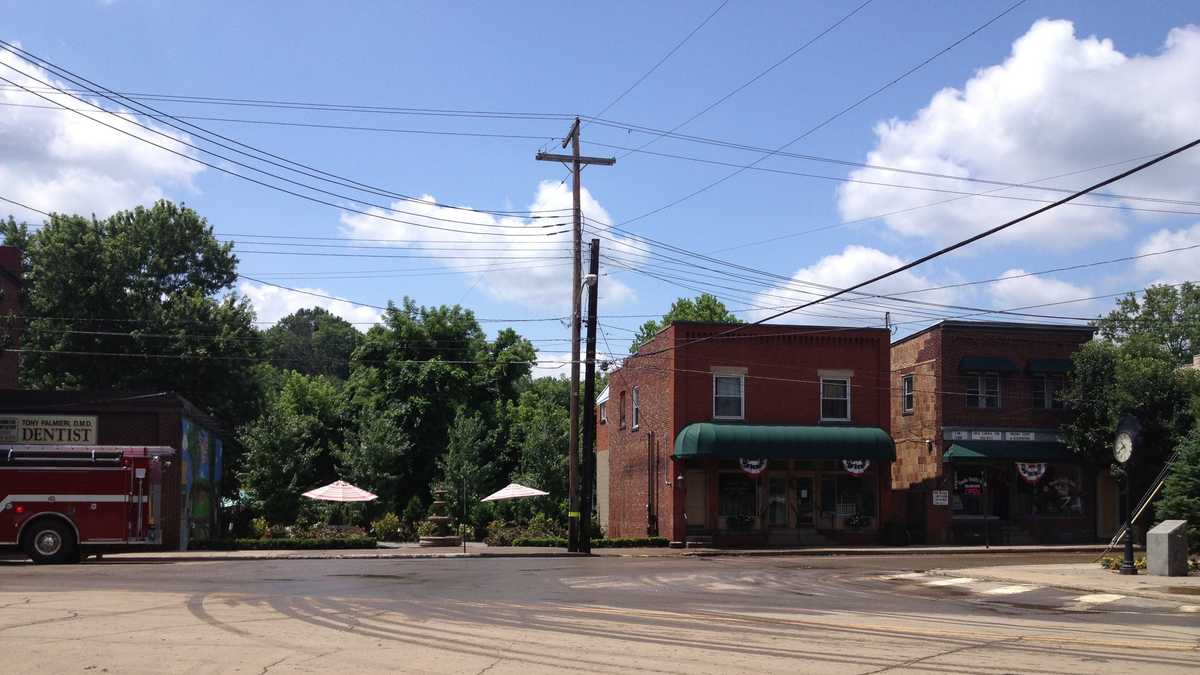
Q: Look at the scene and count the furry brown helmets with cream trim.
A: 0